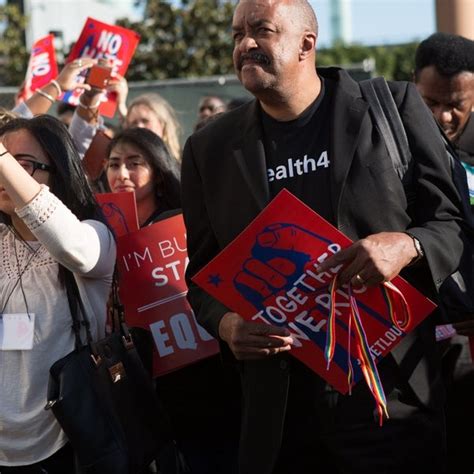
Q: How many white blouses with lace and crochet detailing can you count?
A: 1